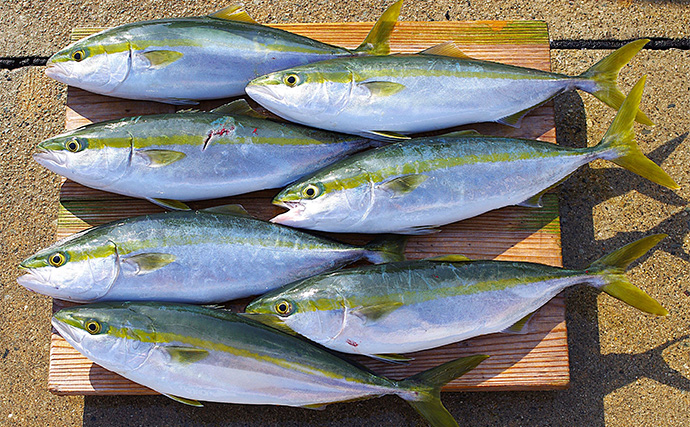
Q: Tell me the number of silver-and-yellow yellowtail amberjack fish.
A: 7